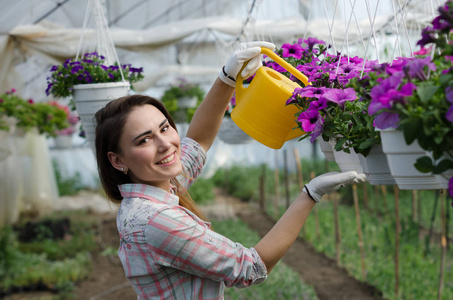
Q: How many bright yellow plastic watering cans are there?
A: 1